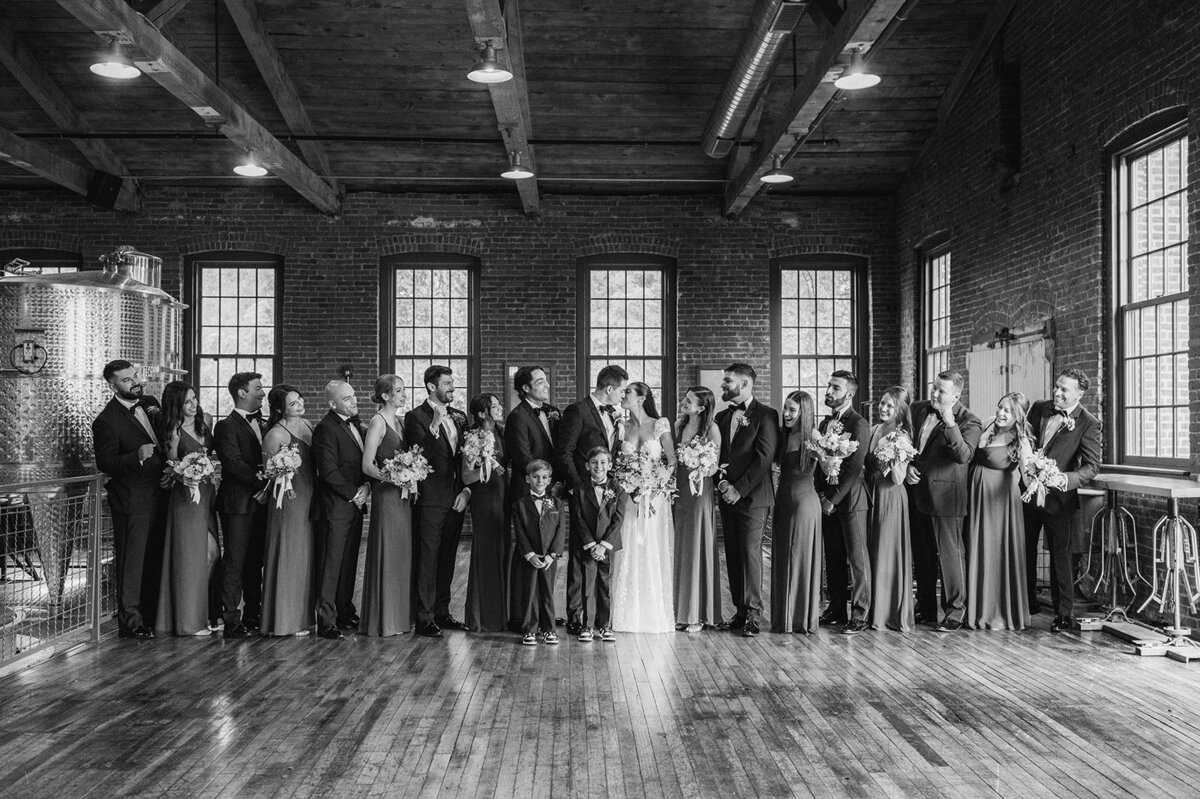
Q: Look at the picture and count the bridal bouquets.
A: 9